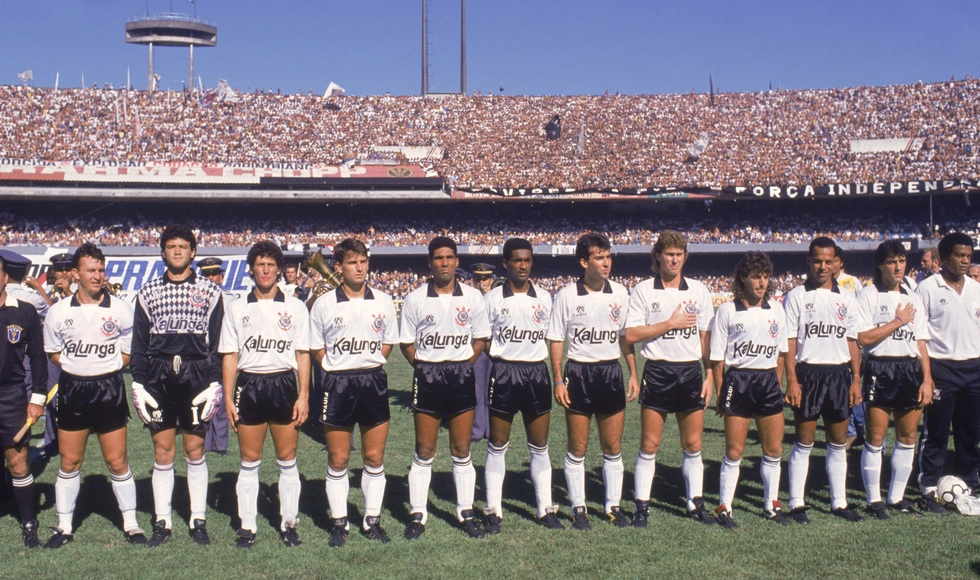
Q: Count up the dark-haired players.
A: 10